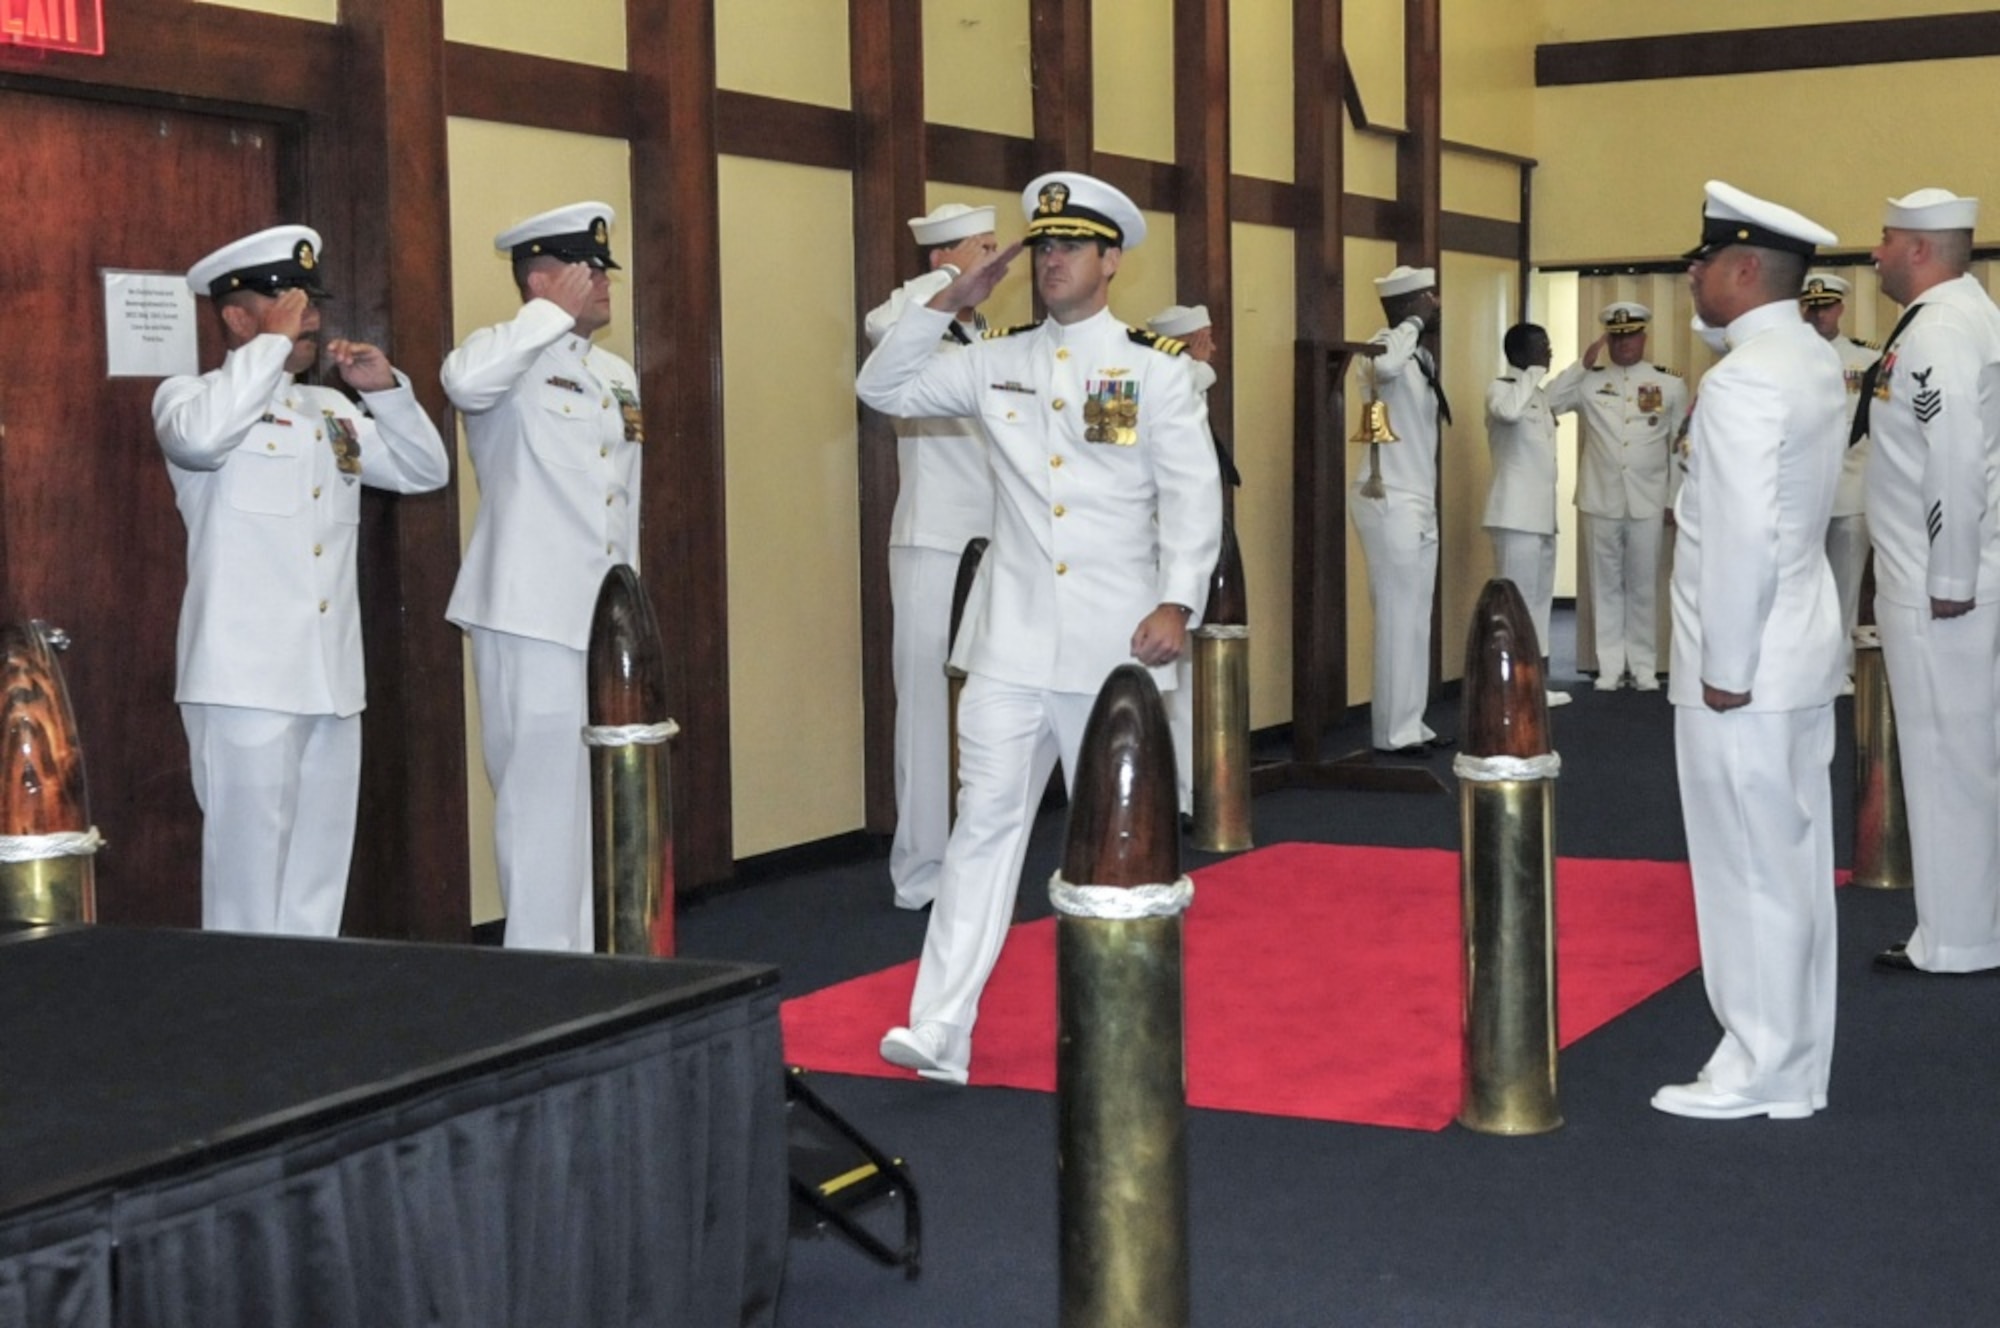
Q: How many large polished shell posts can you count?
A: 7